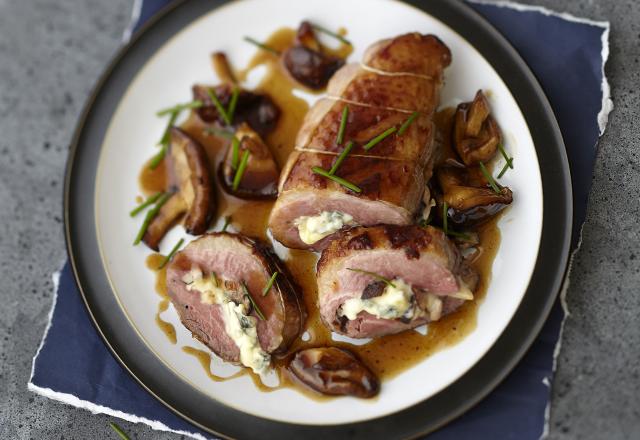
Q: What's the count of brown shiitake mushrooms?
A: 7